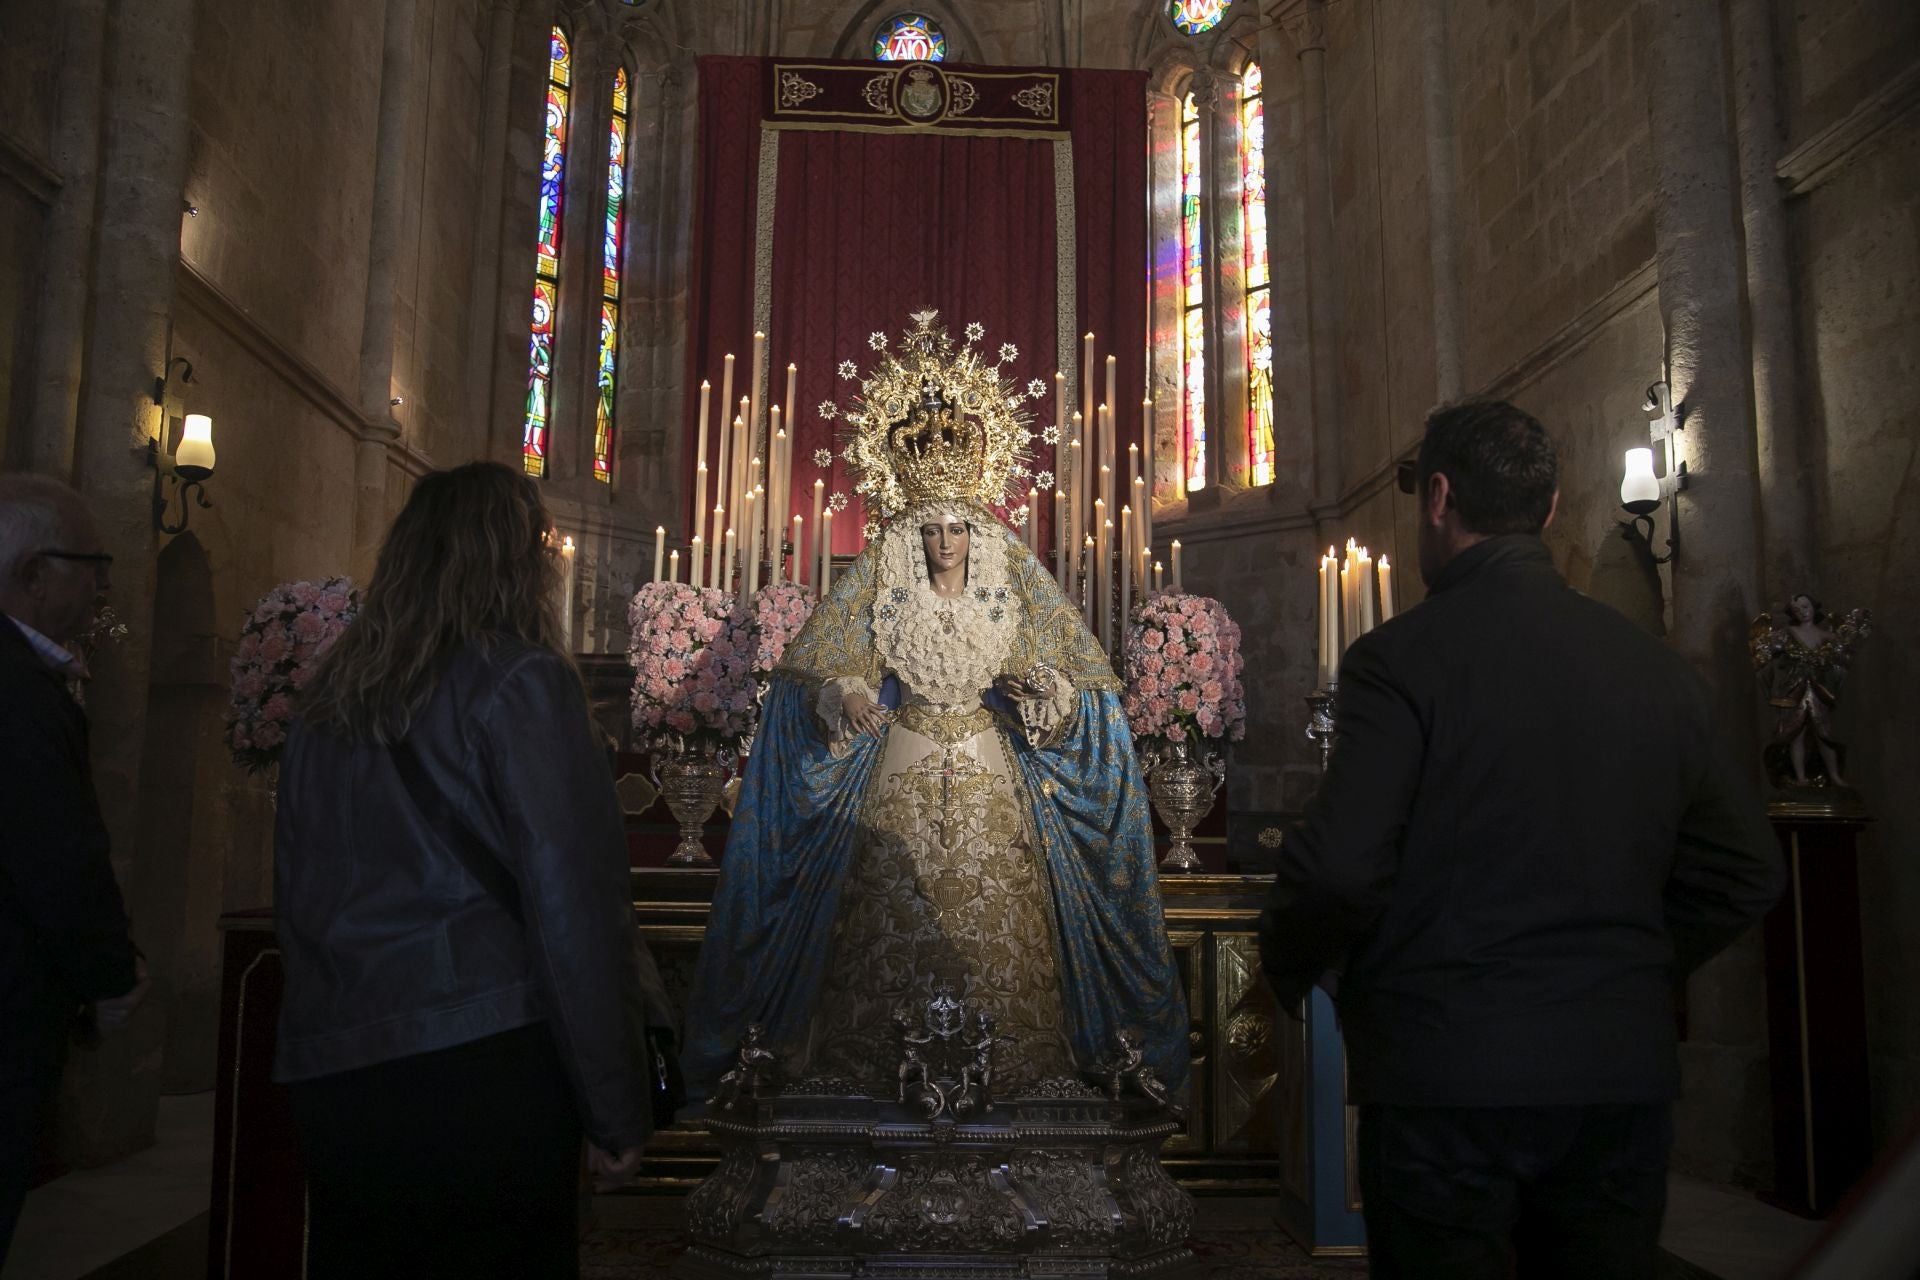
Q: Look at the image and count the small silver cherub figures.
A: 4